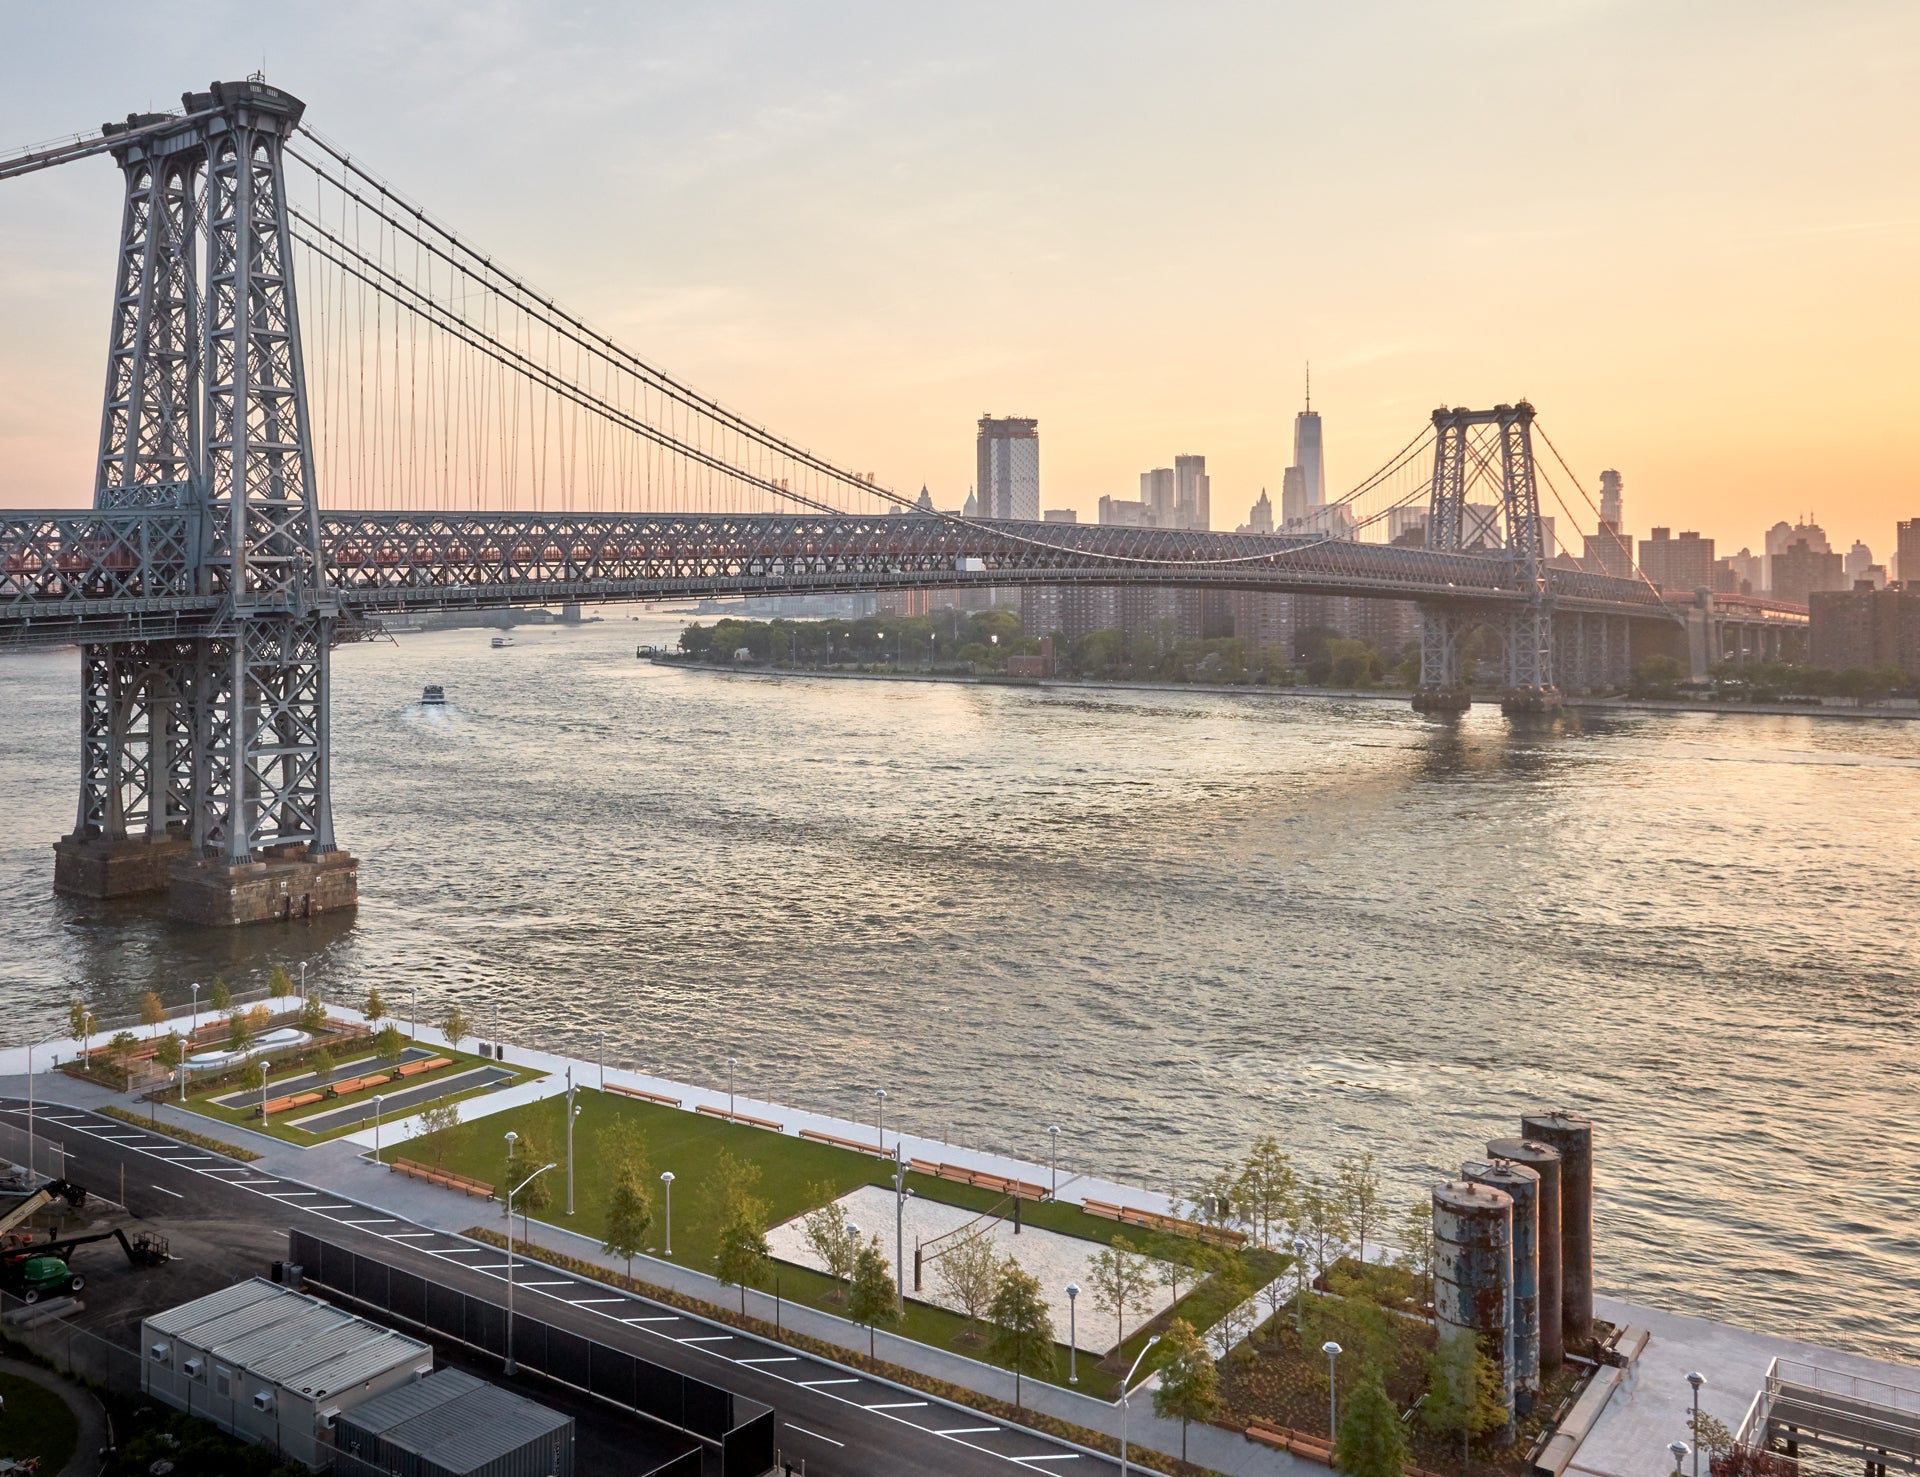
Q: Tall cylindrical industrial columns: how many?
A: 4